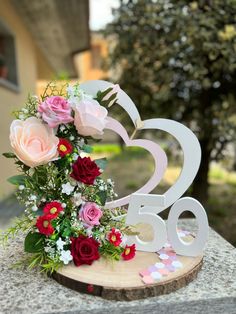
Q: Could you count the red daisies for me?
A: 5